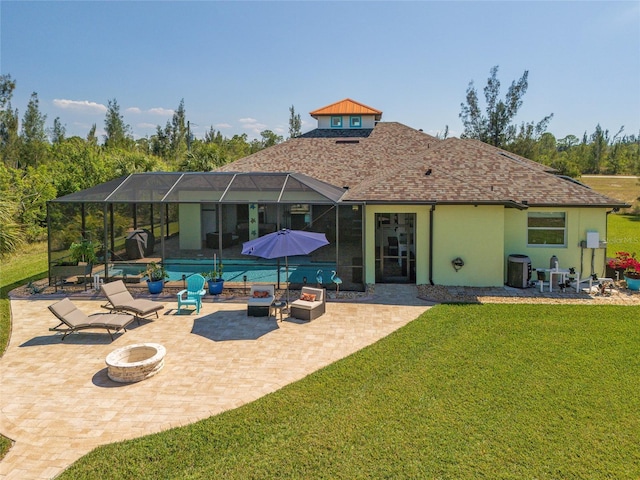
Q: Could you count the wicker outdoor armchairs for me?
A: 2